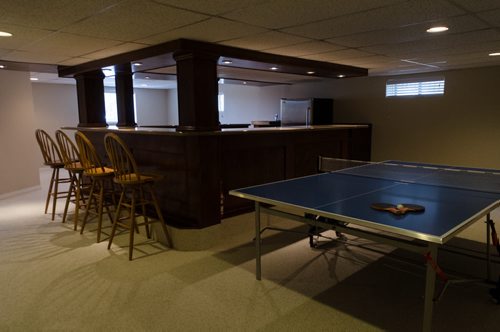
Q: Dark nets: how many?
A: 1